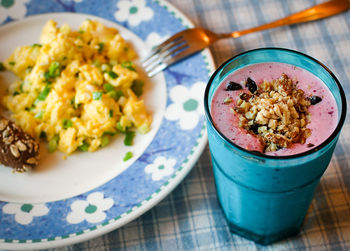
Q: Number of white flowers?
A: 7